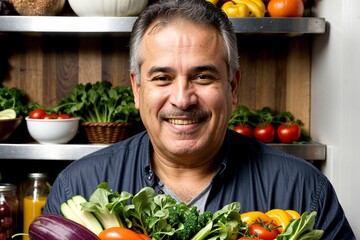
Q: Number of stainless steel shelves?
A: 2